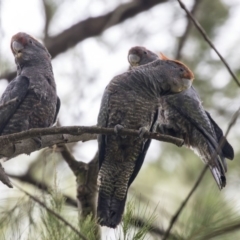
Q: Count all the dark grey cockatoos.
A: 3